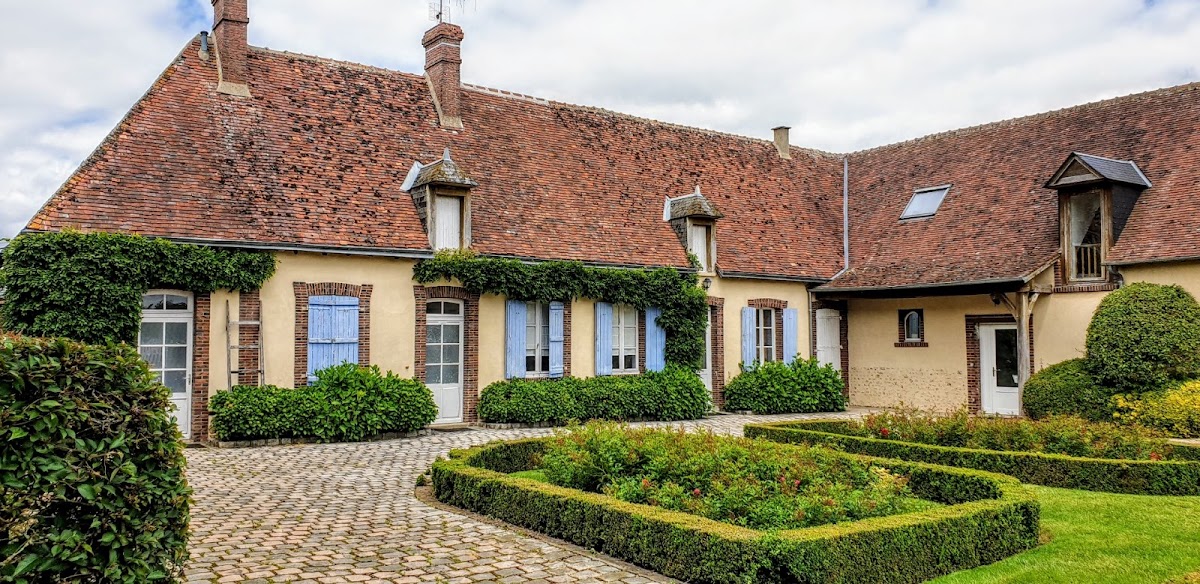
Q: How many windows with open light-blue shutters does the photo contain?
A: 3